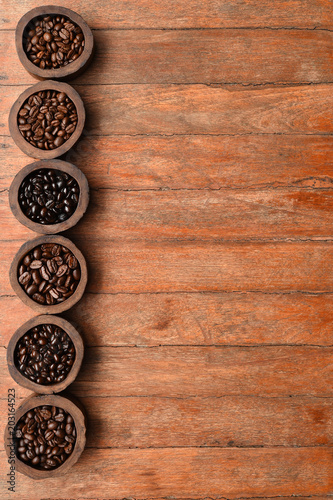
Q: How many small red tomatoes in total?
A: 0